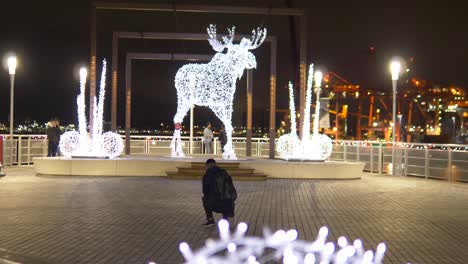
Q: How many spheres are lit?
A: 4